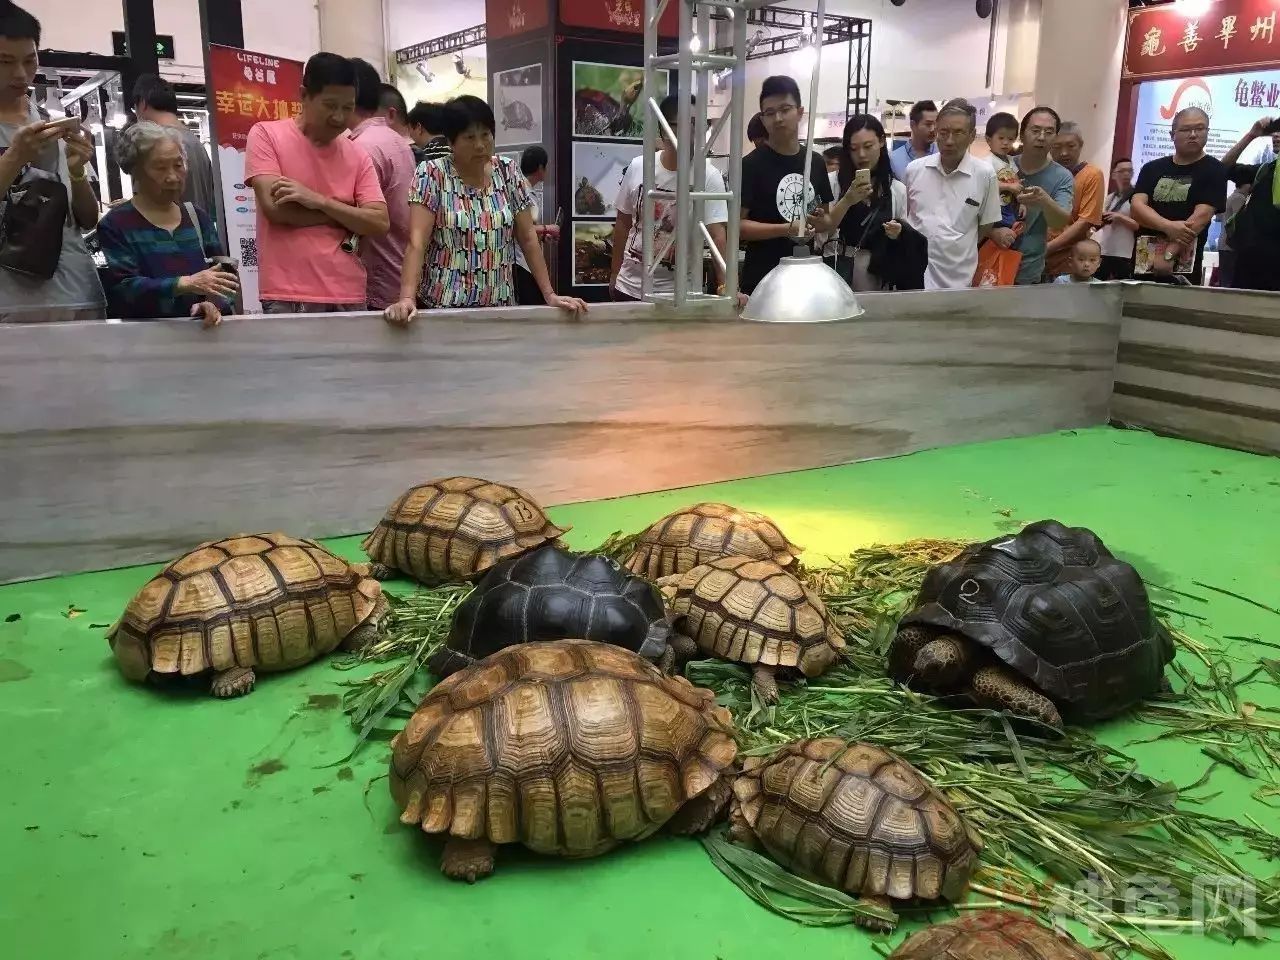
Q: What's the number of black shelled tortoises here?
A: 2